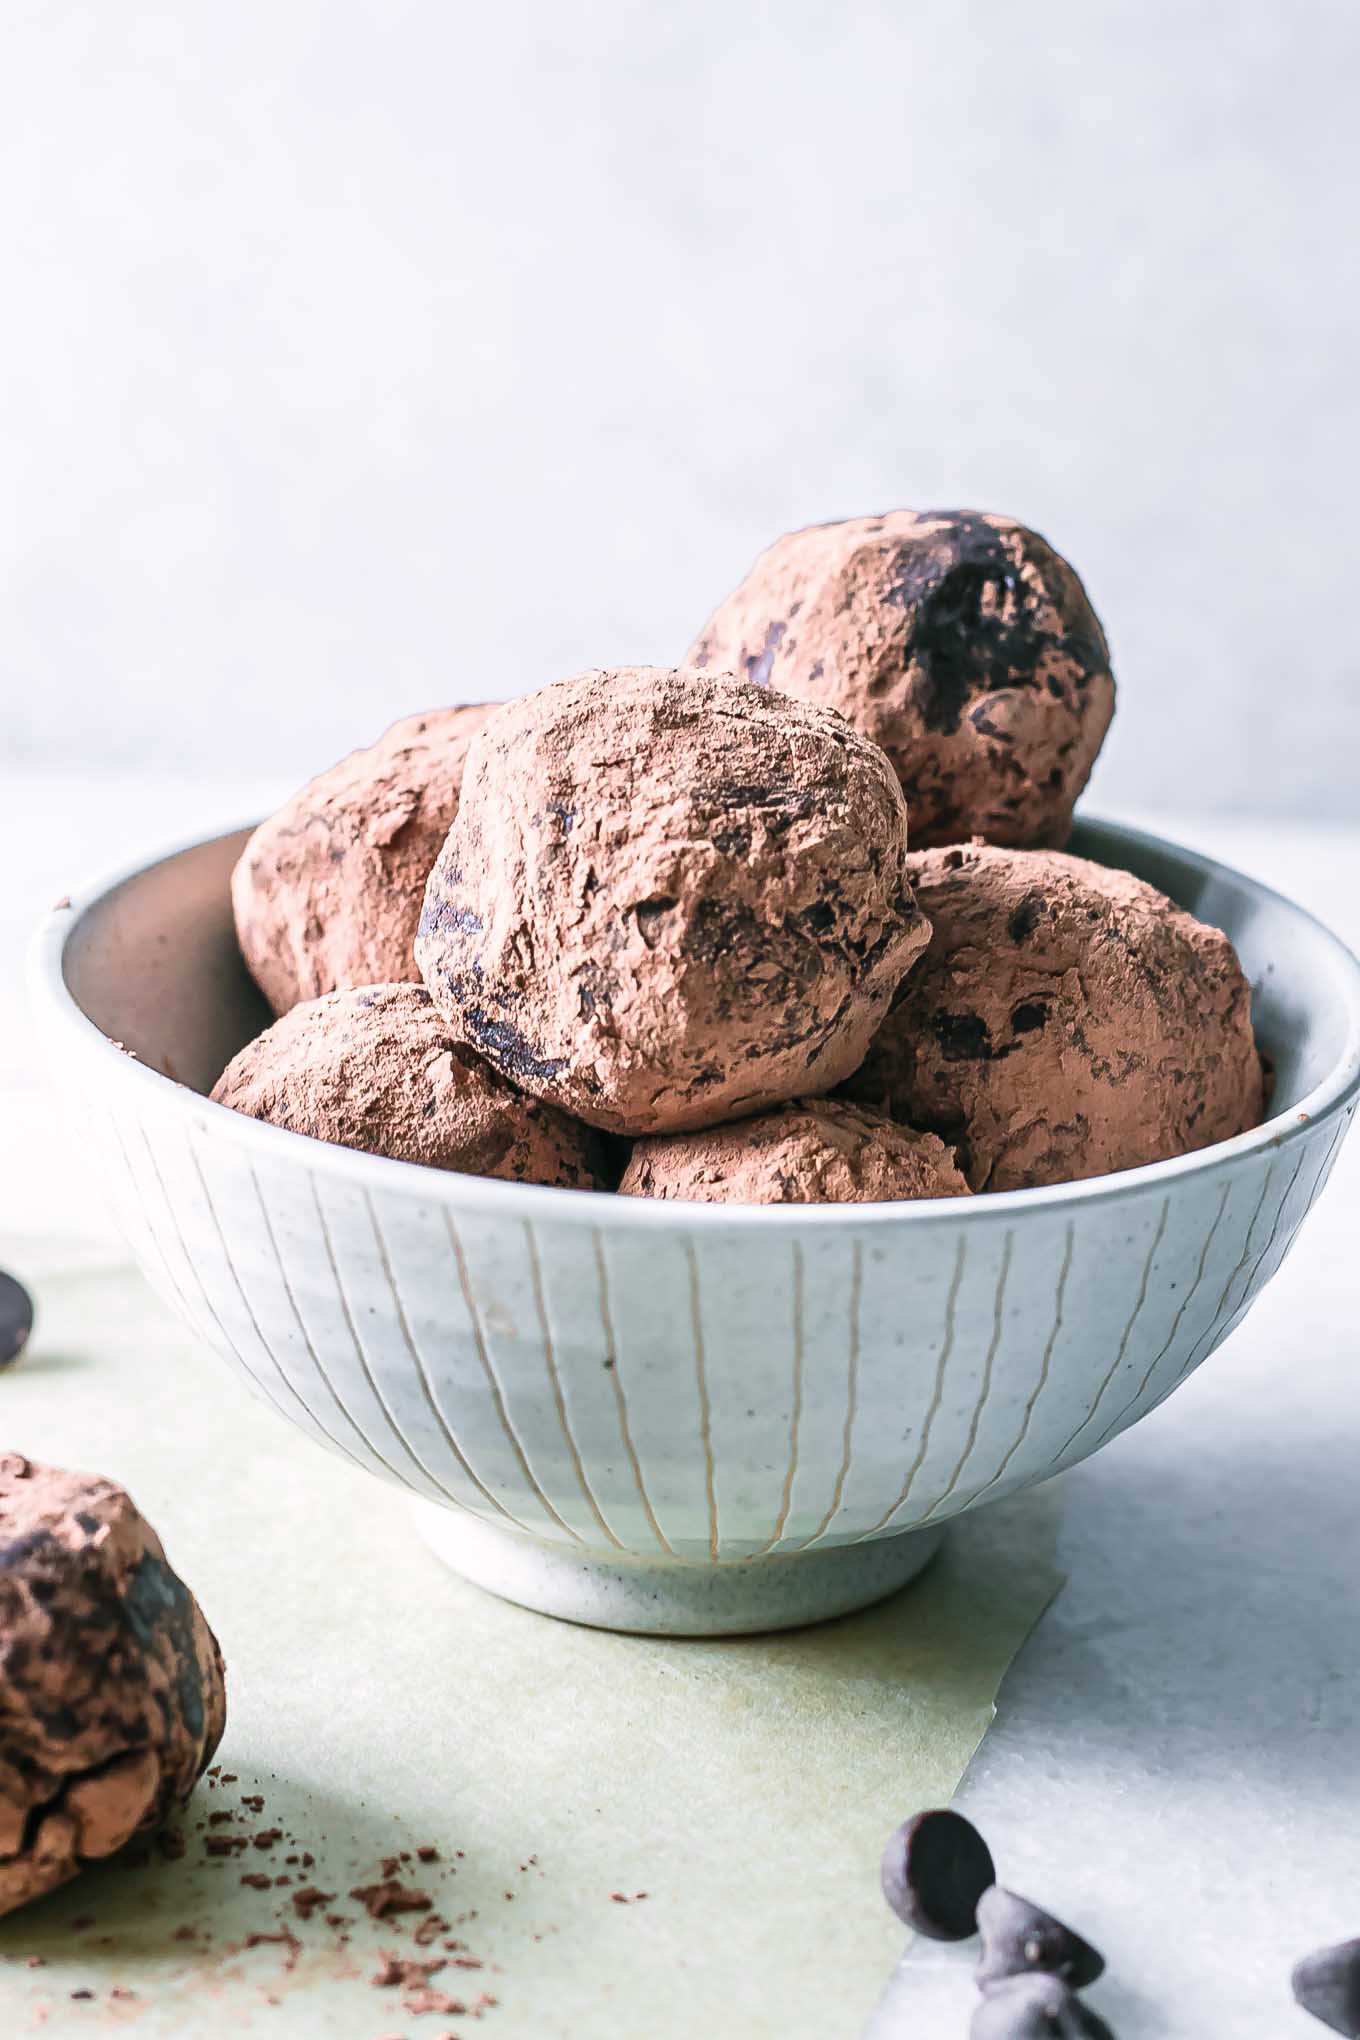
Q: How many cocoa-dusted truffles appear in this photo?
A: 7